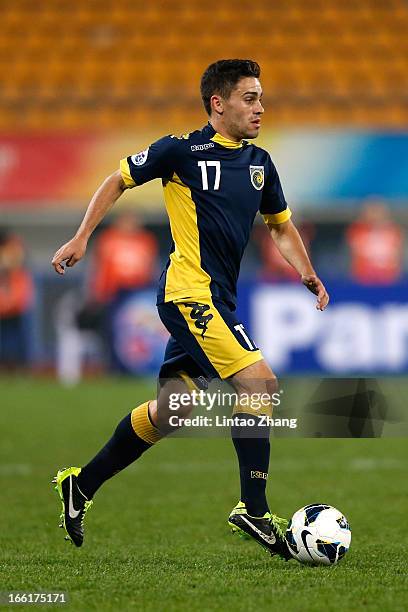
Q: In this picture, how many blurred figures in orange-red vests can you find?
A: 4